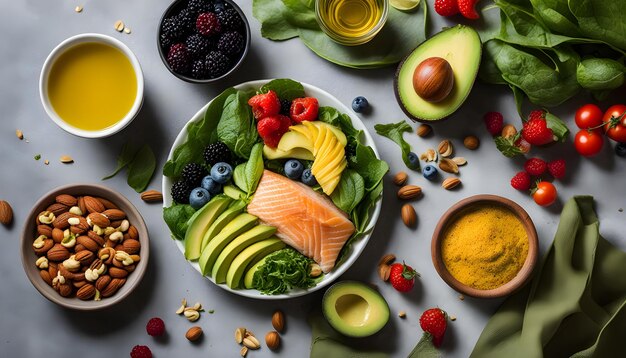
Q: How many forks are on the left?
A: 0